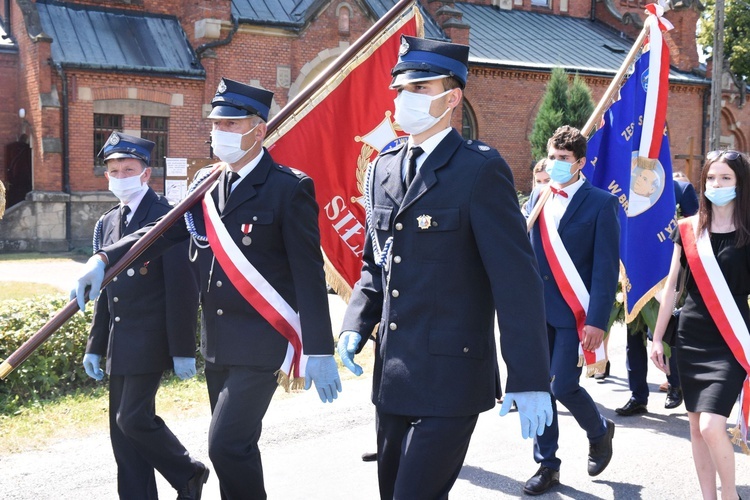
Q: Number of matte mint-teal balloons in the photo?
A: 0